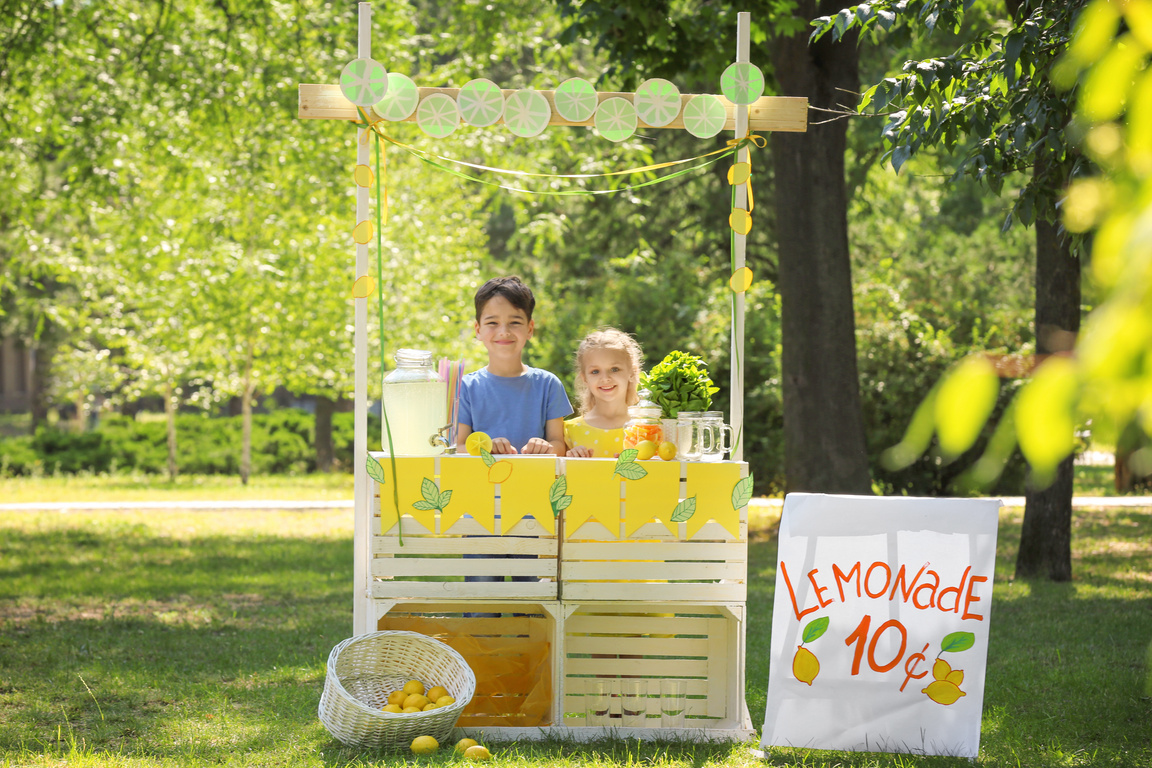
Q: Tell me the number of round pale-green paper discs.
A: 10